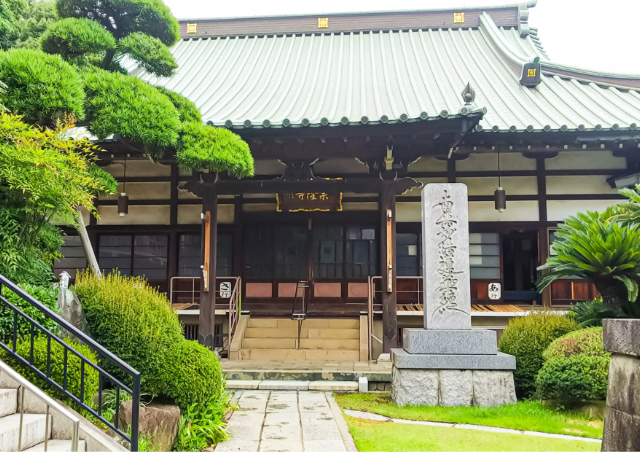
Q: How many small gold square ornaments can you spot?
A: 4